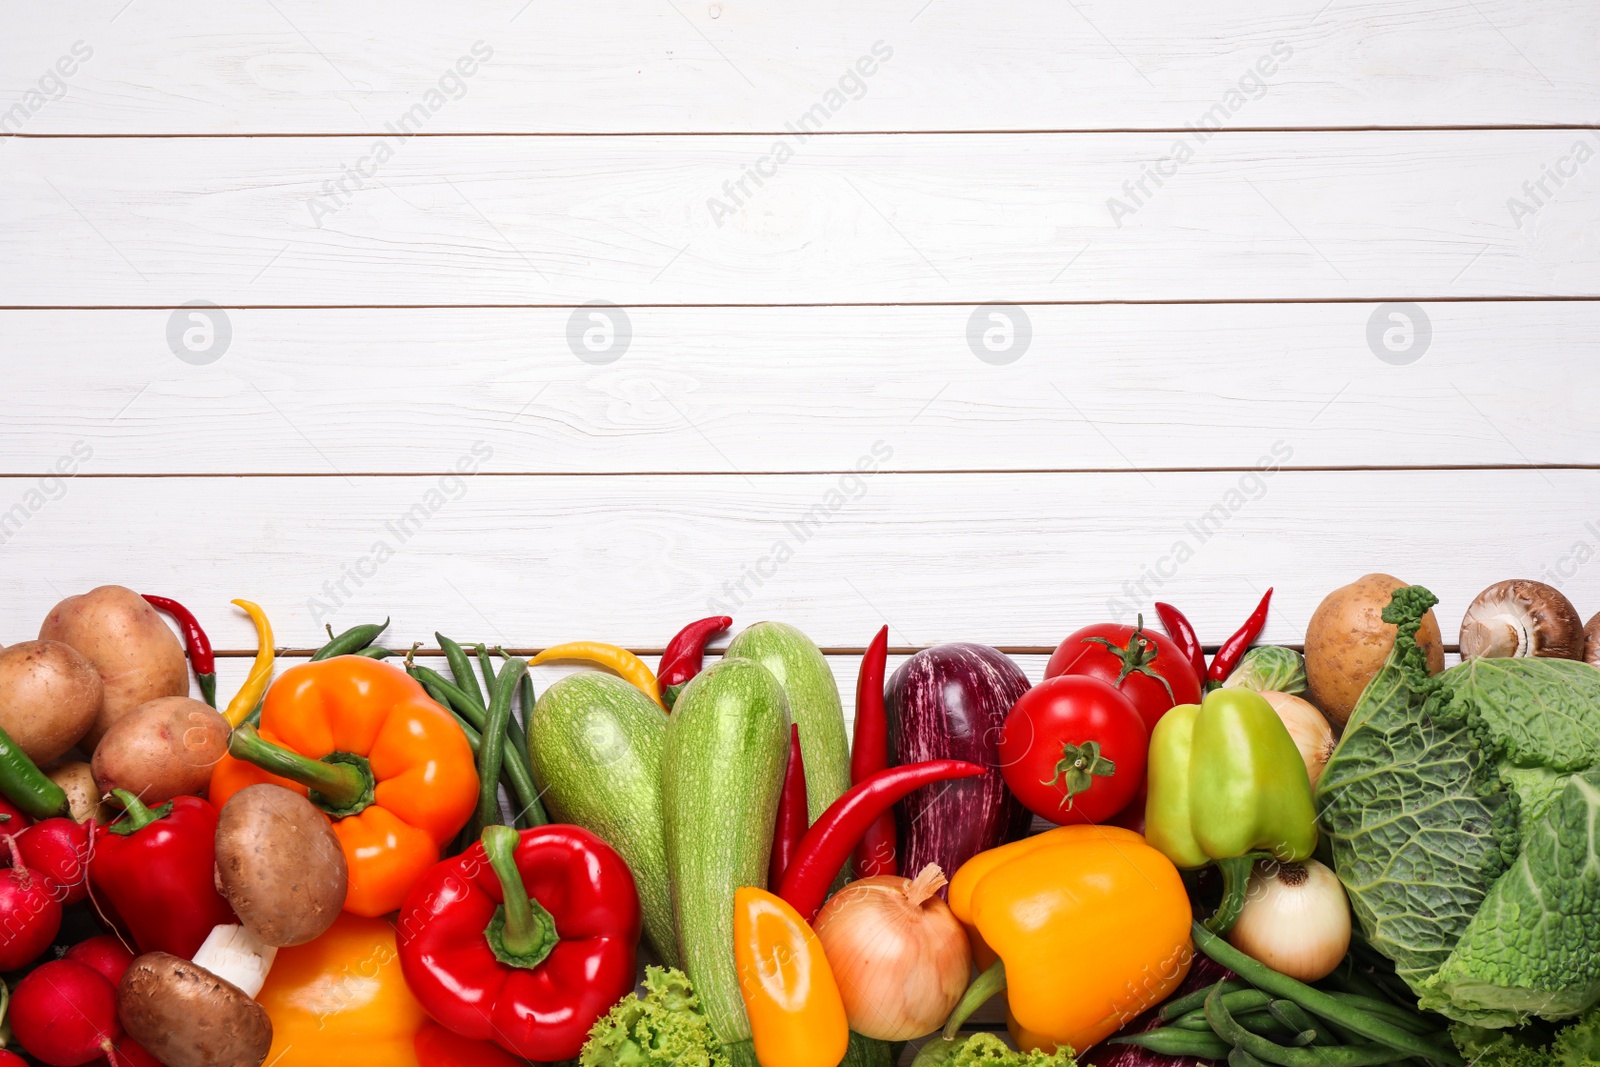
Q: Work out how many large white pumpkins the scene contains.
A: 0